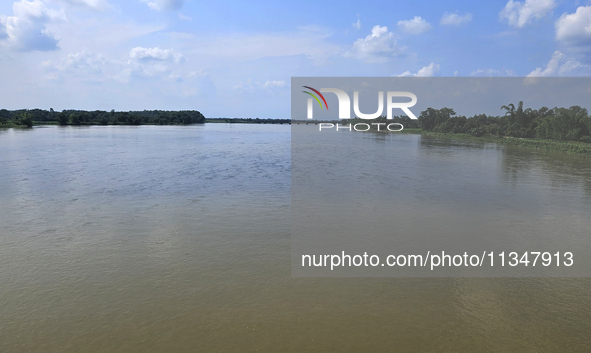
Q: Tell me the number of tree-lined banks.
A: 2